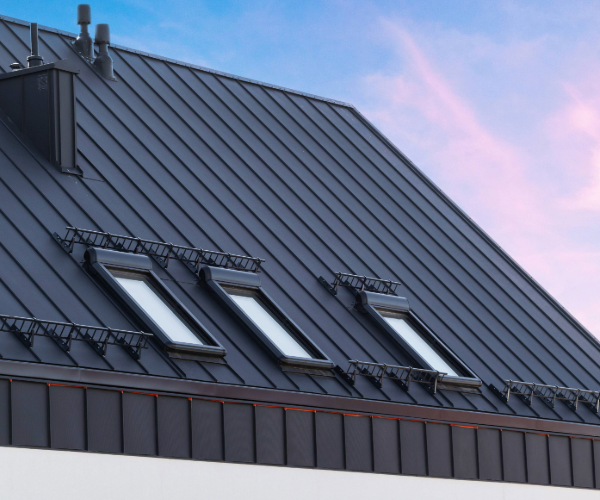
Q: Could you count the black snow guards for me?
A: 5